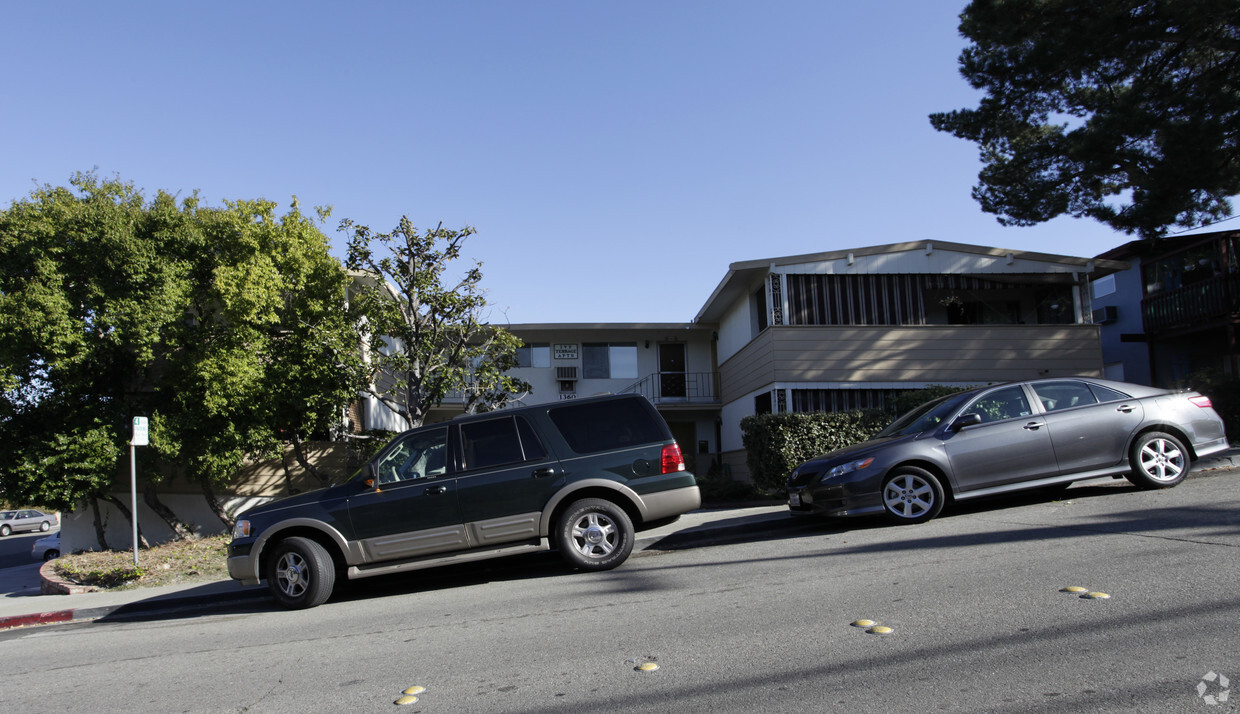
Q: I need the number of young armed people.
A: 0